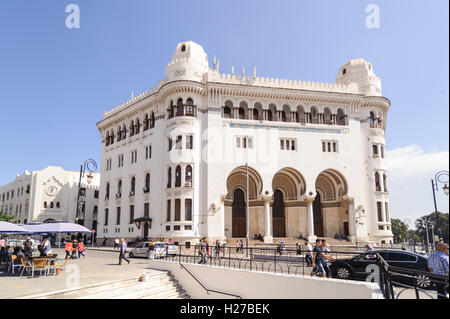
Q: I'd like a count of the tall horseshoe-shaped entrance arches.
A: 3